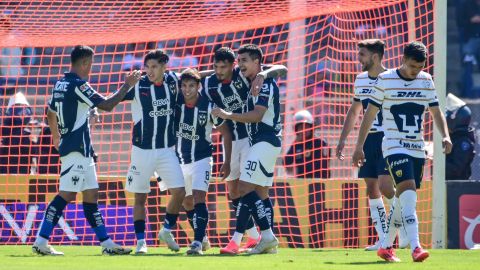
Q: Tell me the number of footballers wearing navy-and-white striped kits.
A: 5